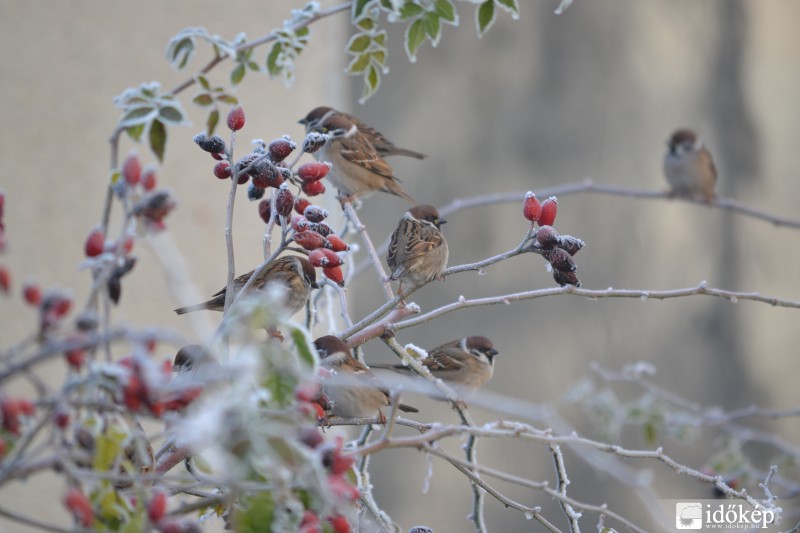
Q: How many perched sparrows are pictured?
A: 8